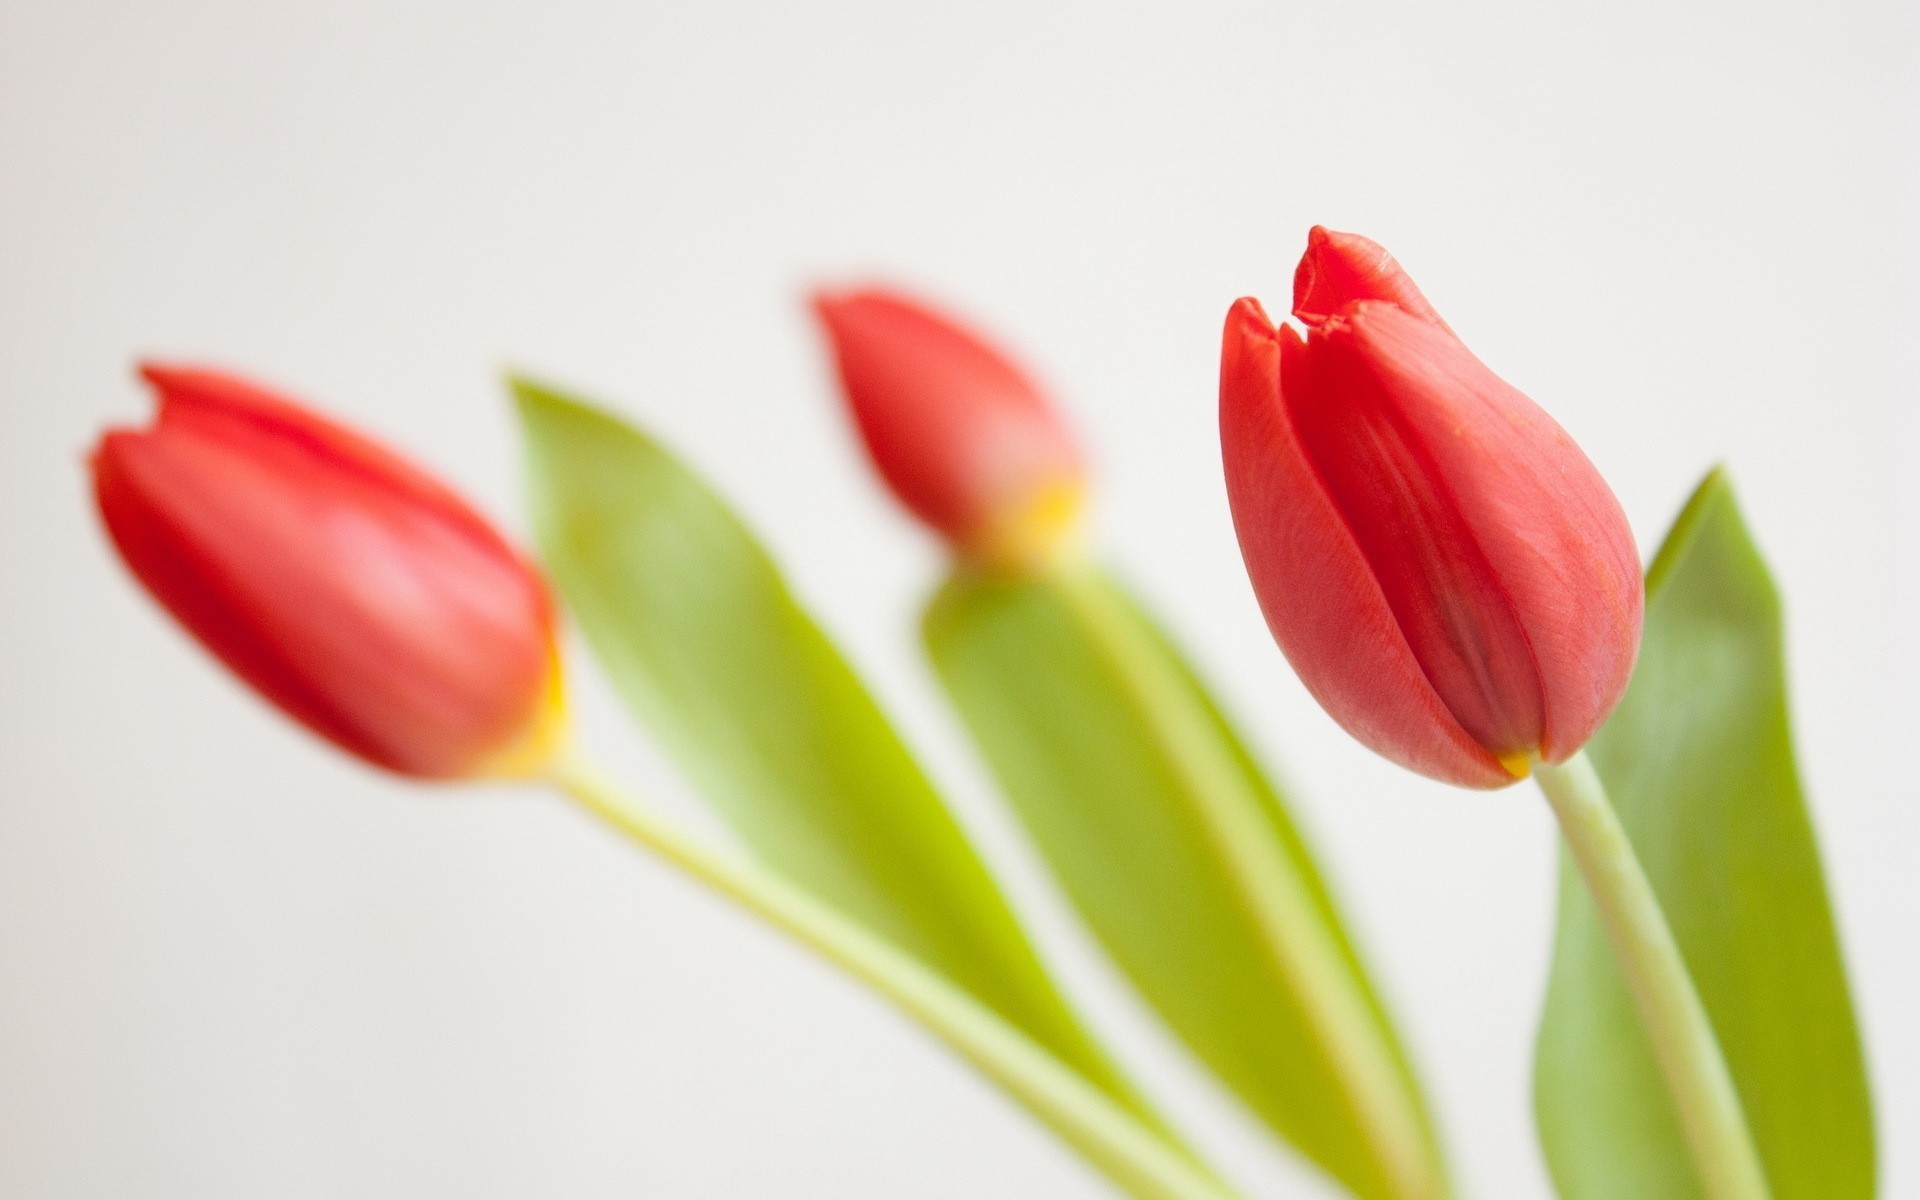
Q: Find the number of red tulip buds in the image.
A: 3